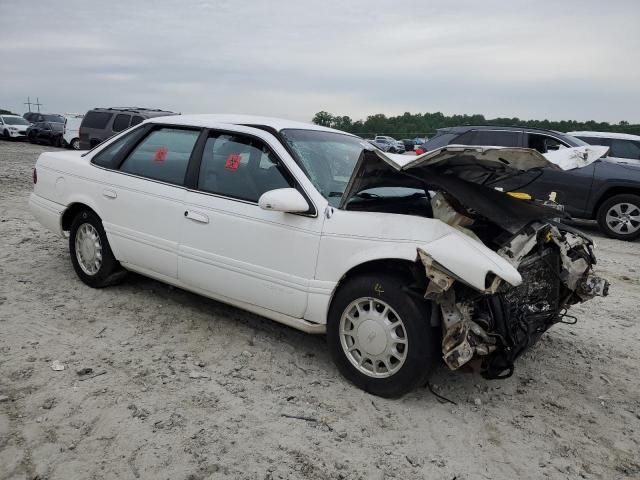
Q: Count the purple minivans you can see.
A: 0